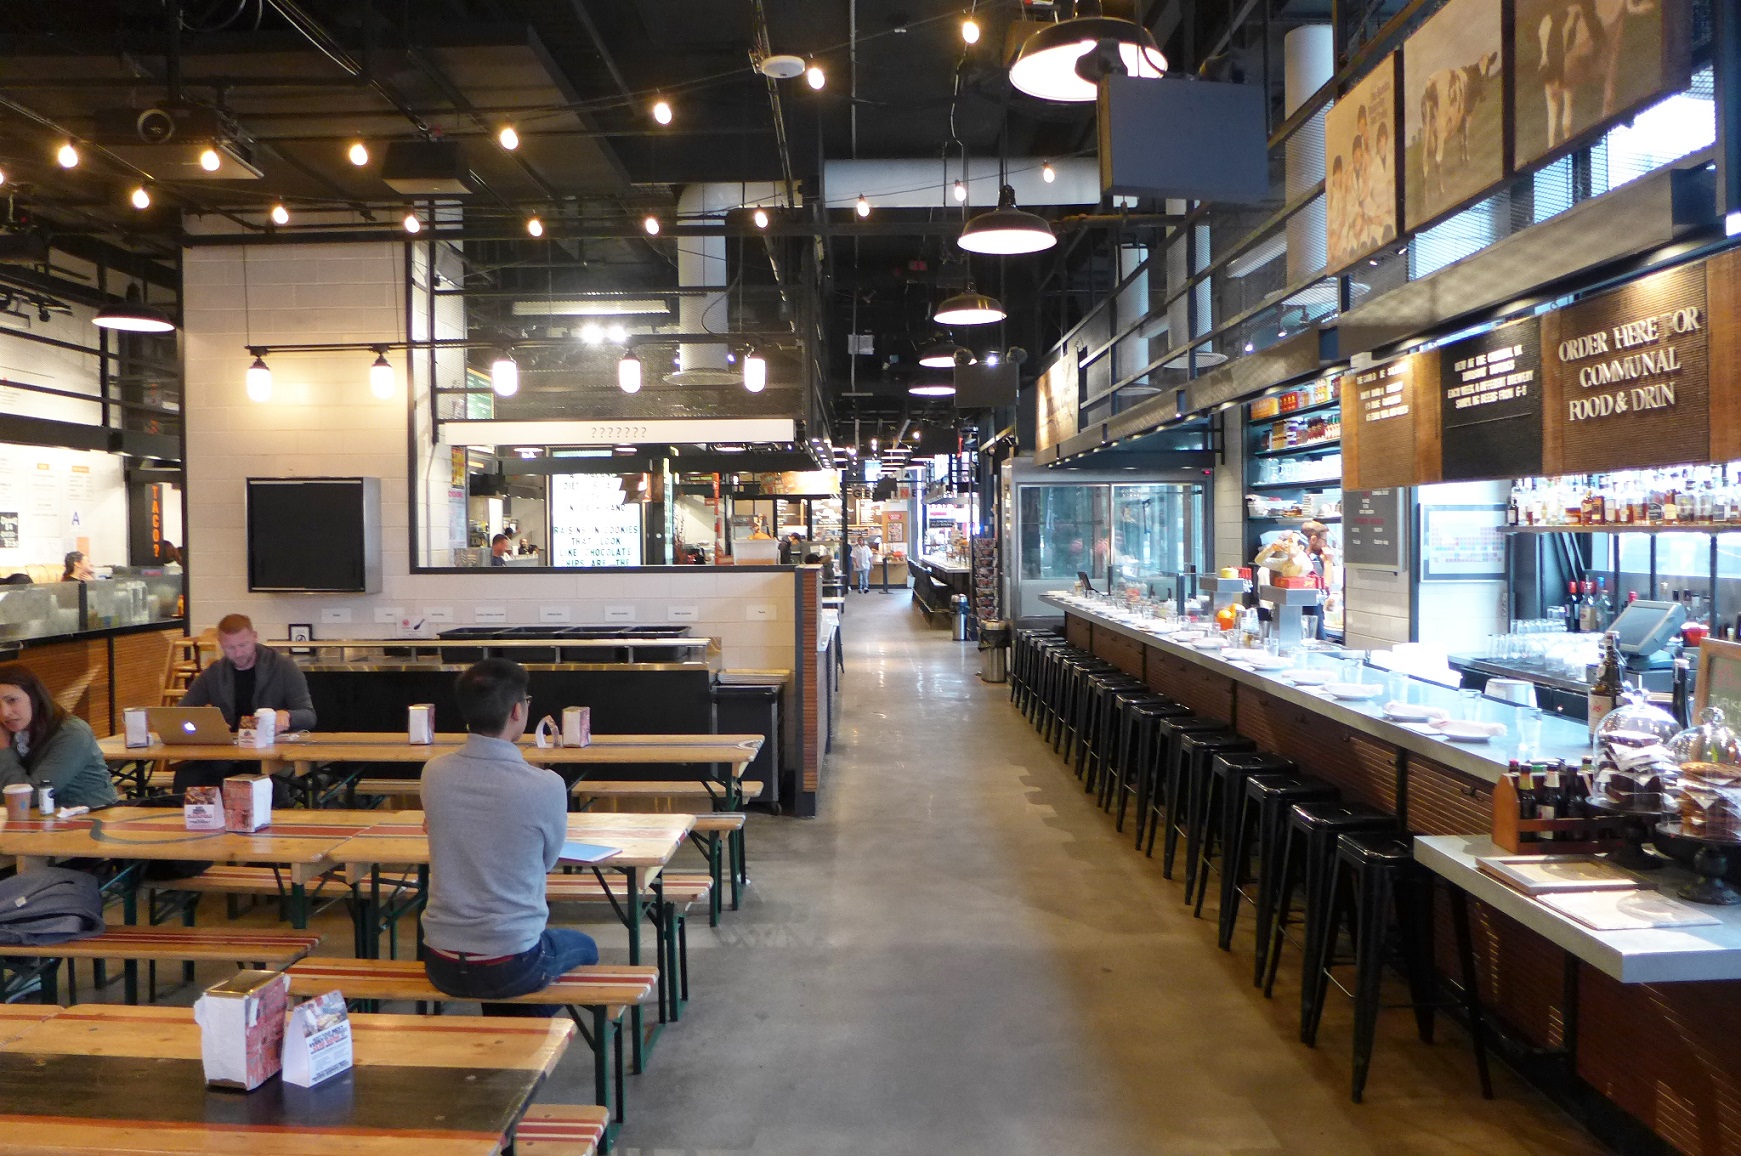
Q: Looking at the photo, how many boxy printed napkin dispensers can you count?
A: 5